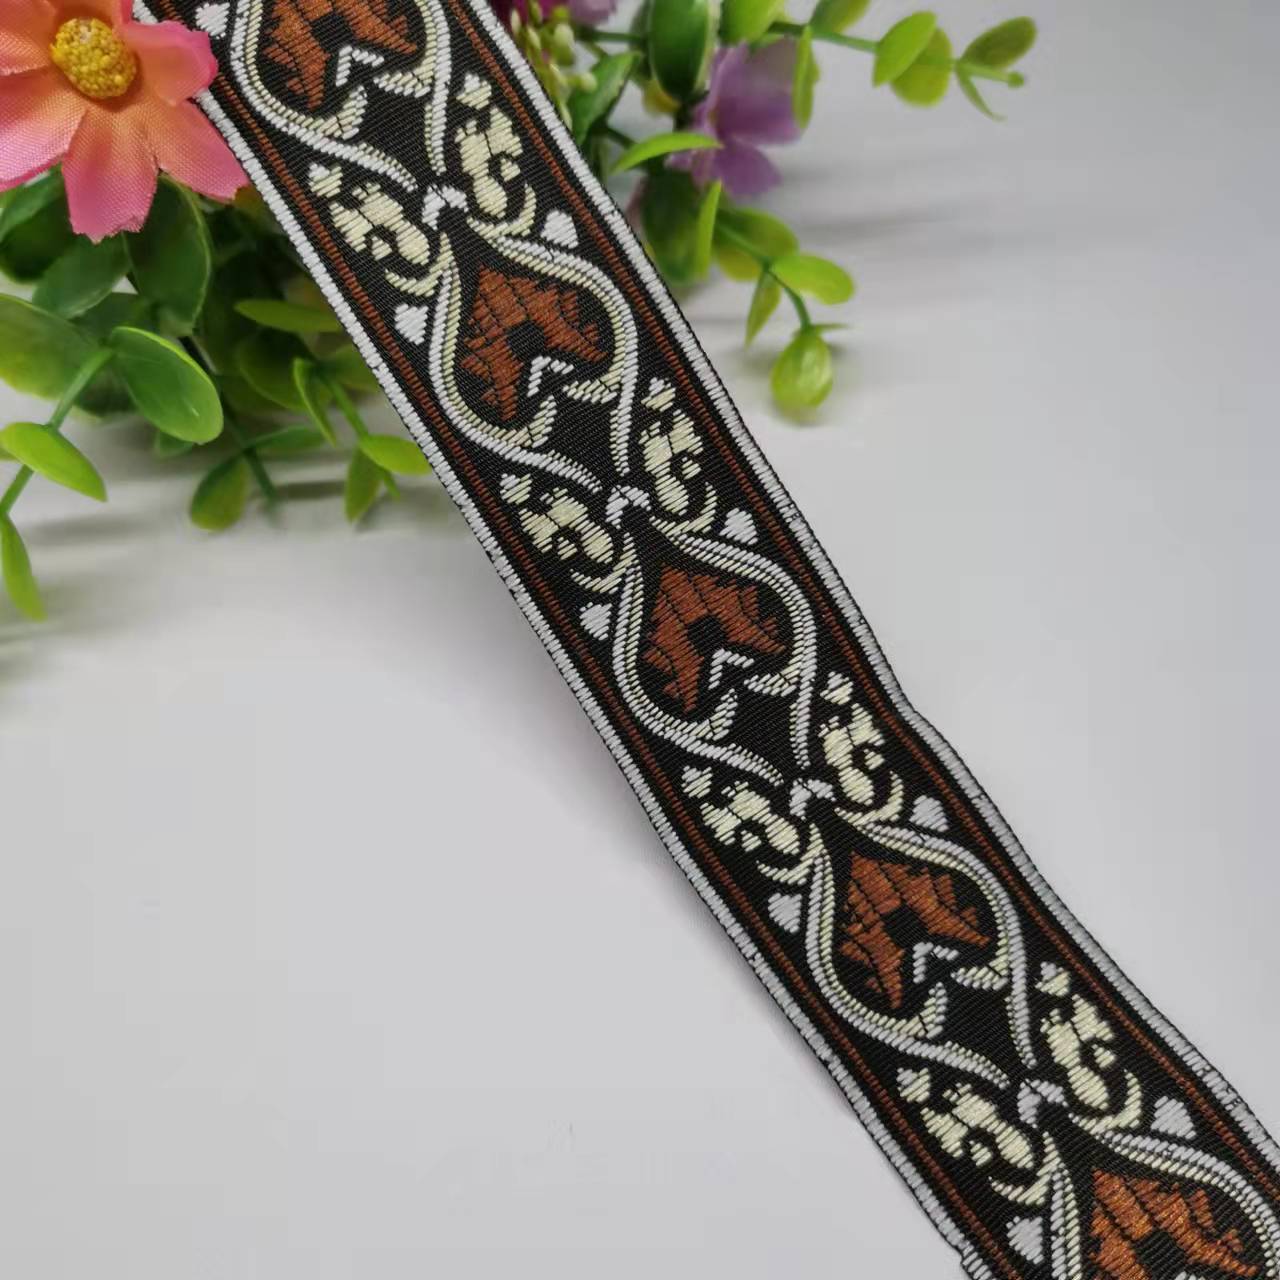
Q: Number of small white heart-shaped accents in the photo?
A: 9